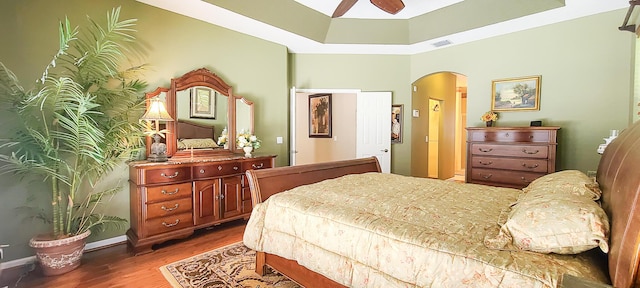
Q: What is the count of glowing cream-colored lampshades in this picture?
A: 1